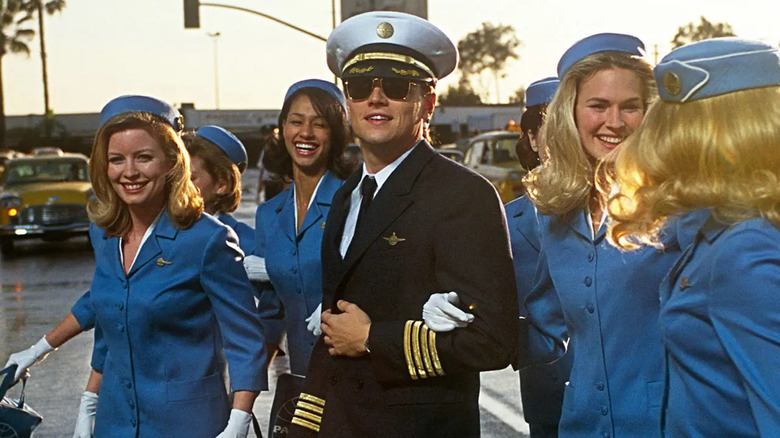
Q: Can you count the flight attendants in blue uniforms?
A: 6